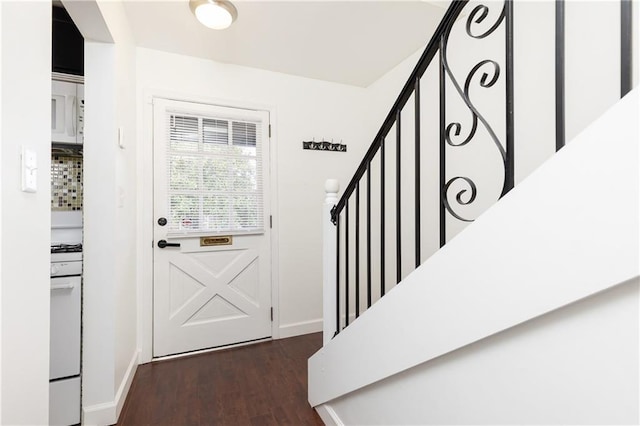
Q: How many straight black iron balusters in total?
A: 11